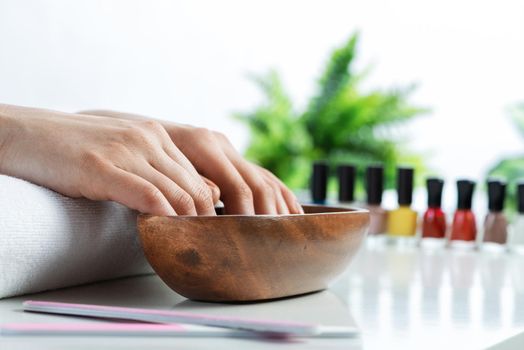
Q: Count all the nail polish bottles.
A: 8